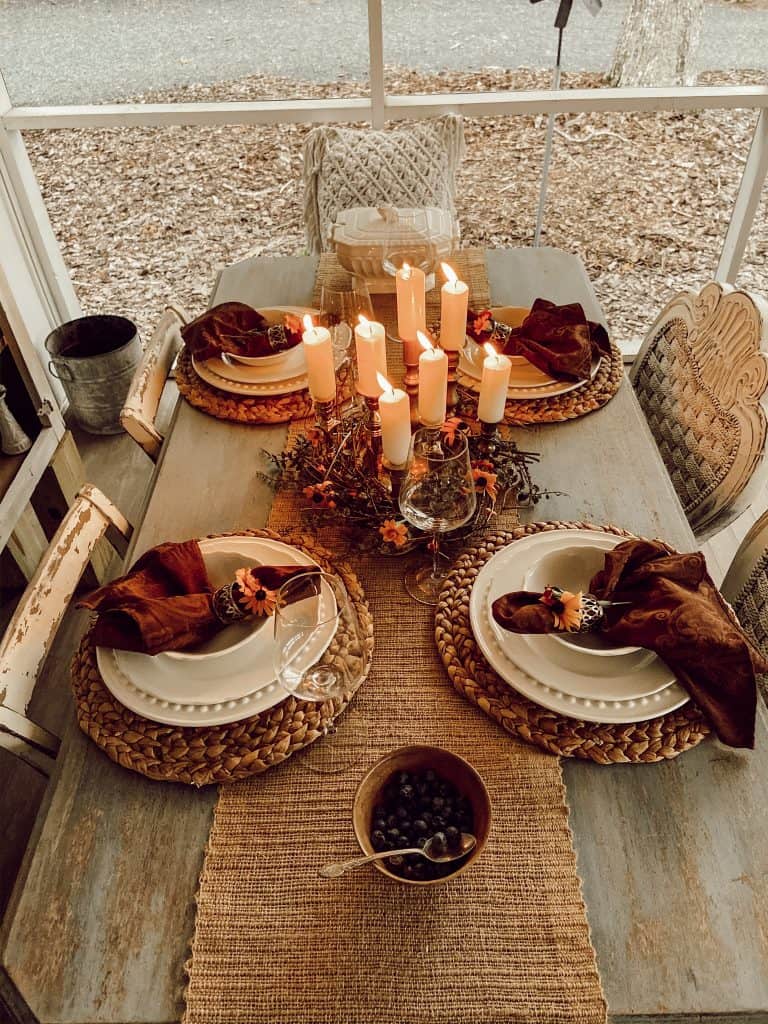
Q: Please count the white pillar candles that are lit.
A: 7